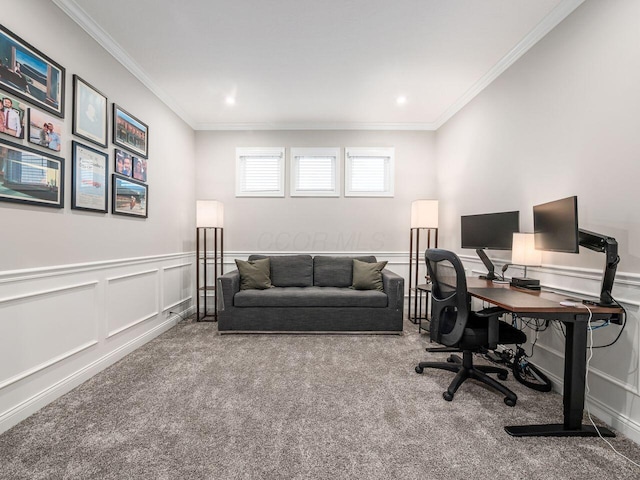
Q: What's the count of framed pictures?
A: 10